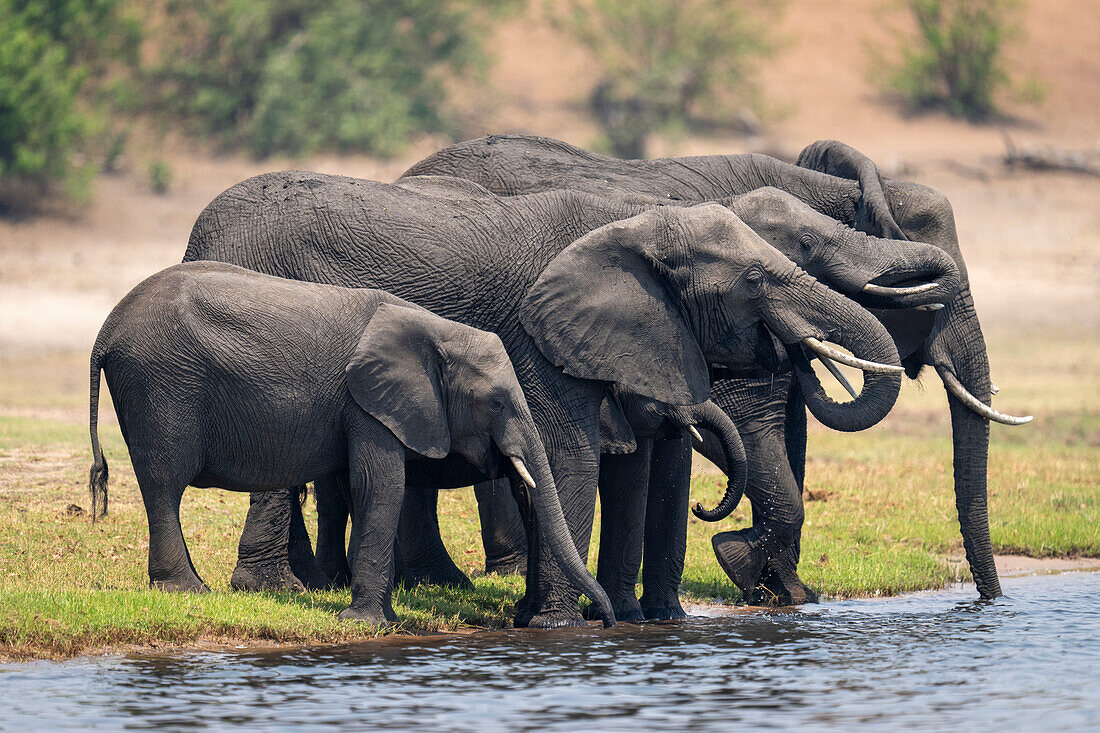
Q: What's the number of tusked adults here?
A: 3